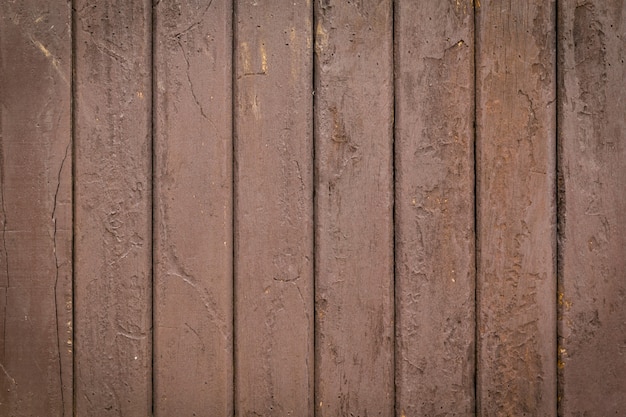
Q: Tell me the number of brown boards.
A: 8